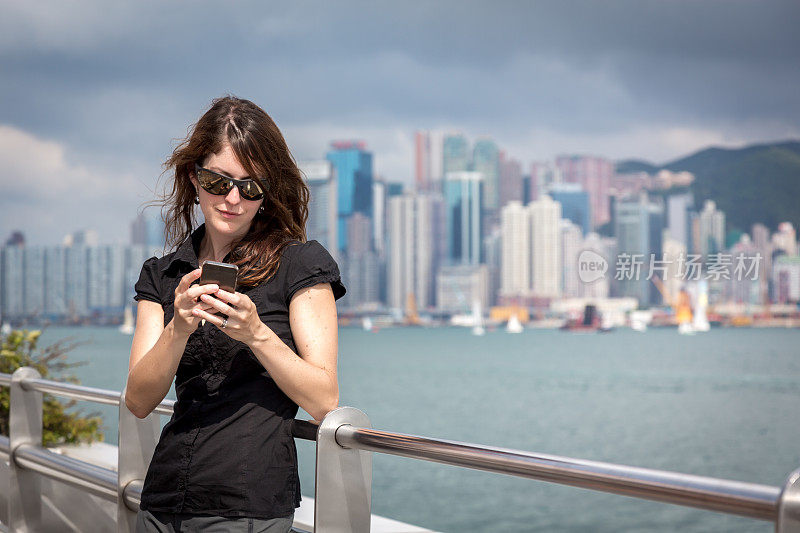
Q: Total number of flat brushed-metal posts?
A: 4